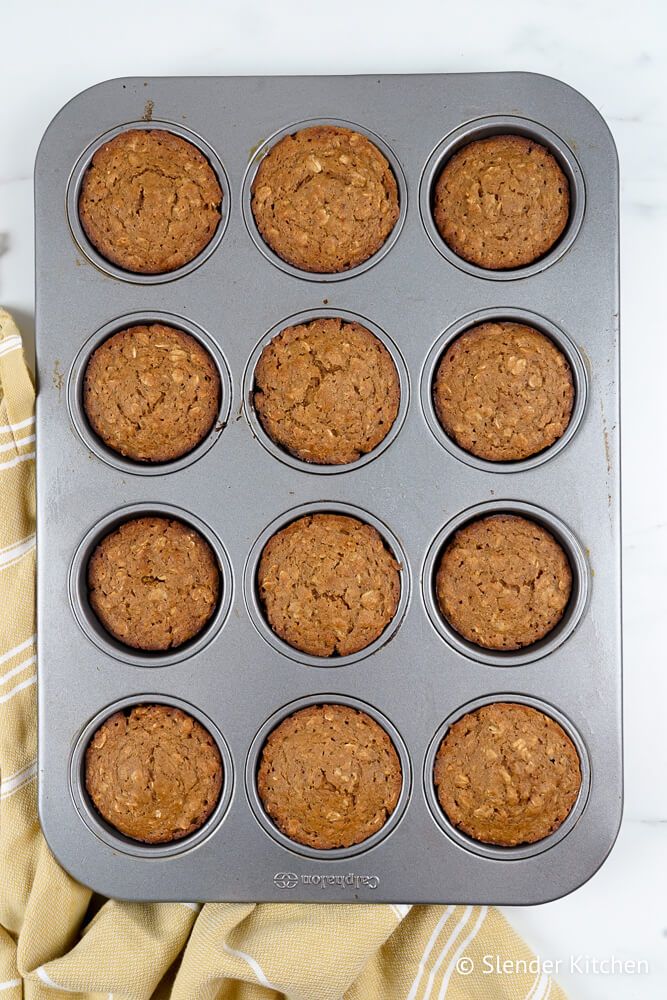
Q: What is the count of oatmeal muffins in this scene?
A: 12